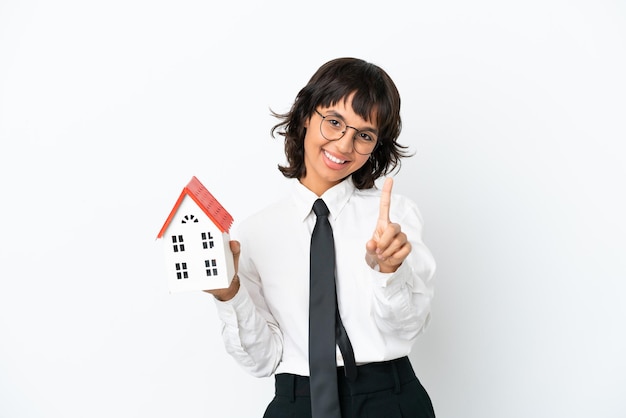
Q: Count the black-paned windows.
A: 5